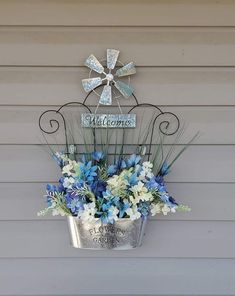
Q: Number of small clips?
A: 2